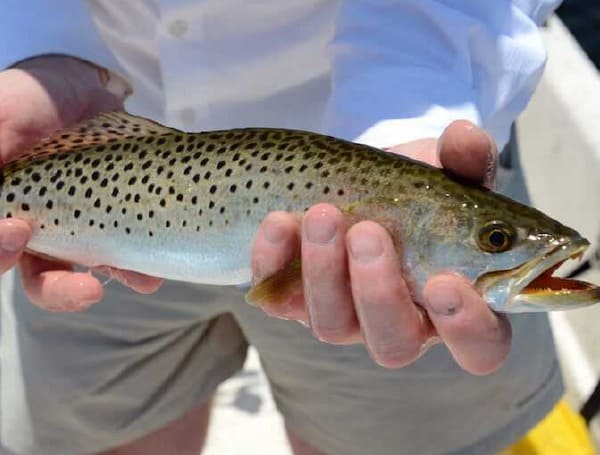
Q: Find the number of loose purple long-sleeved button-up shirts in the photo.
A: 0